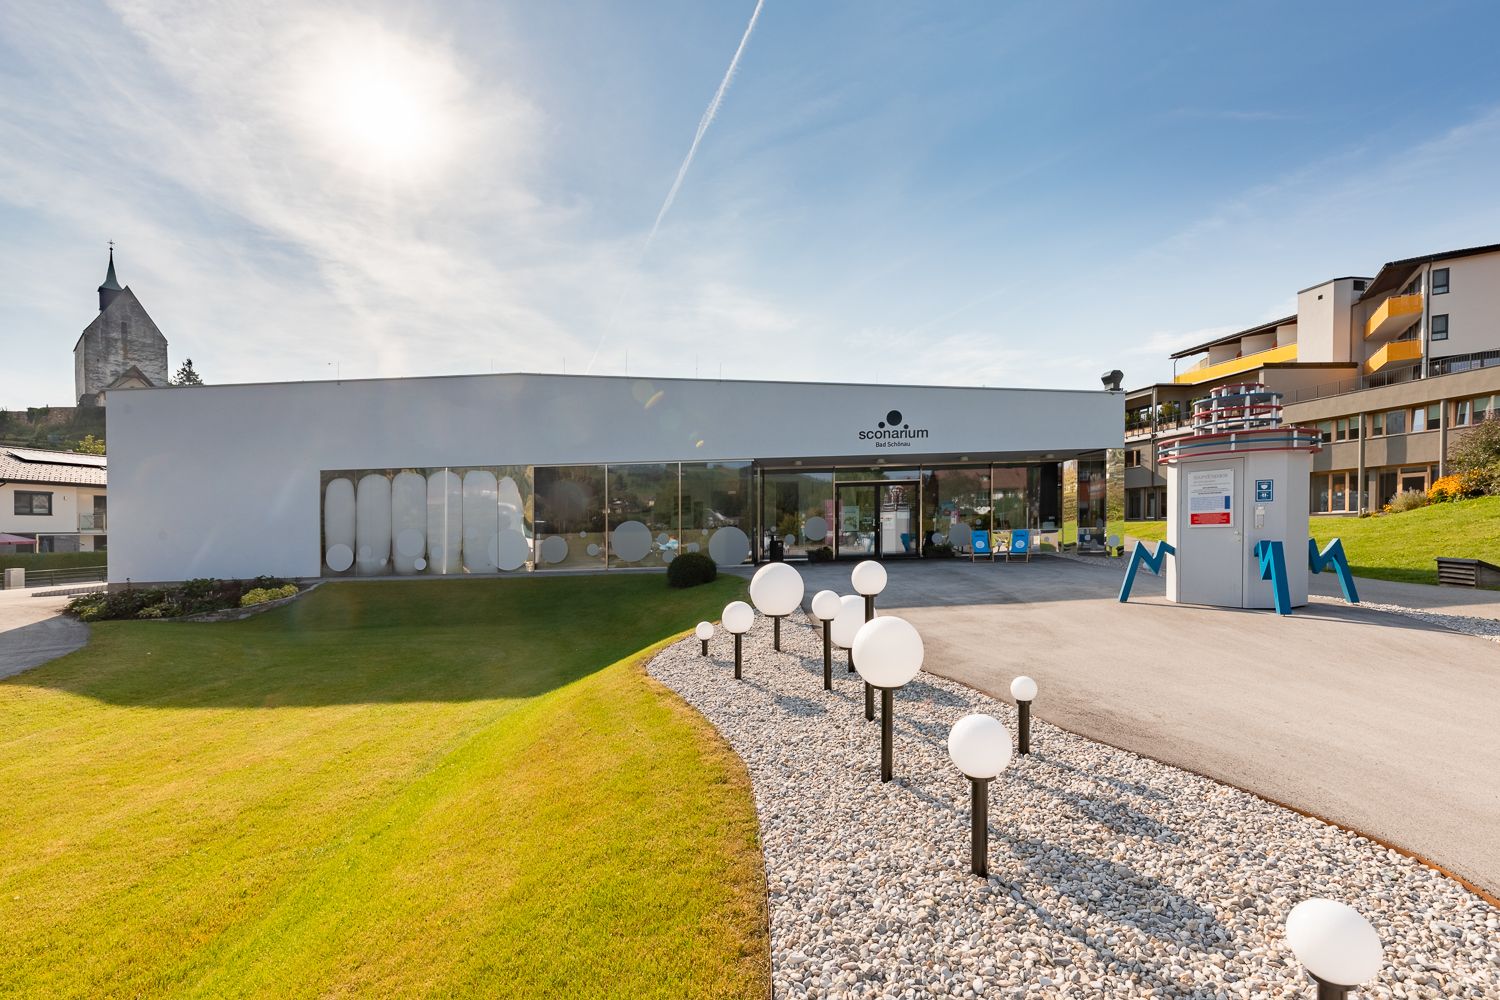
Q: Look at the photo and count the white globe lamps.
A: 10